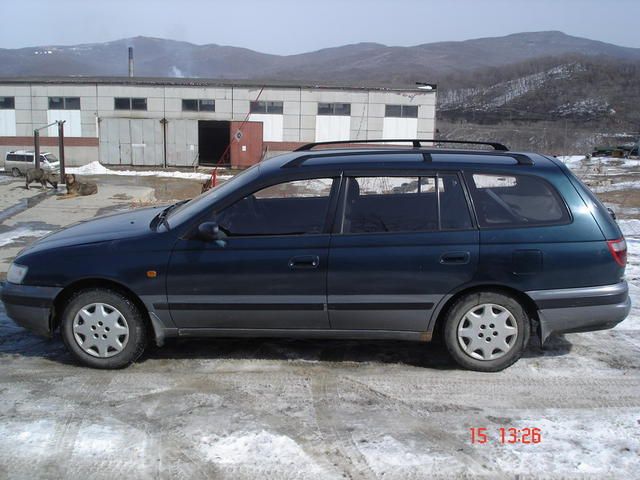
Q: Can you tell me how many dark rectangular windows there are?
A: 7